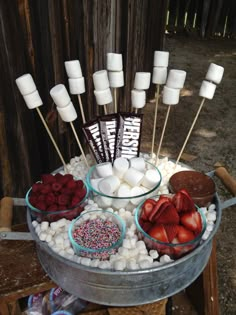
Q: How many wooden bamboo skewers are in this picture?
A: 9